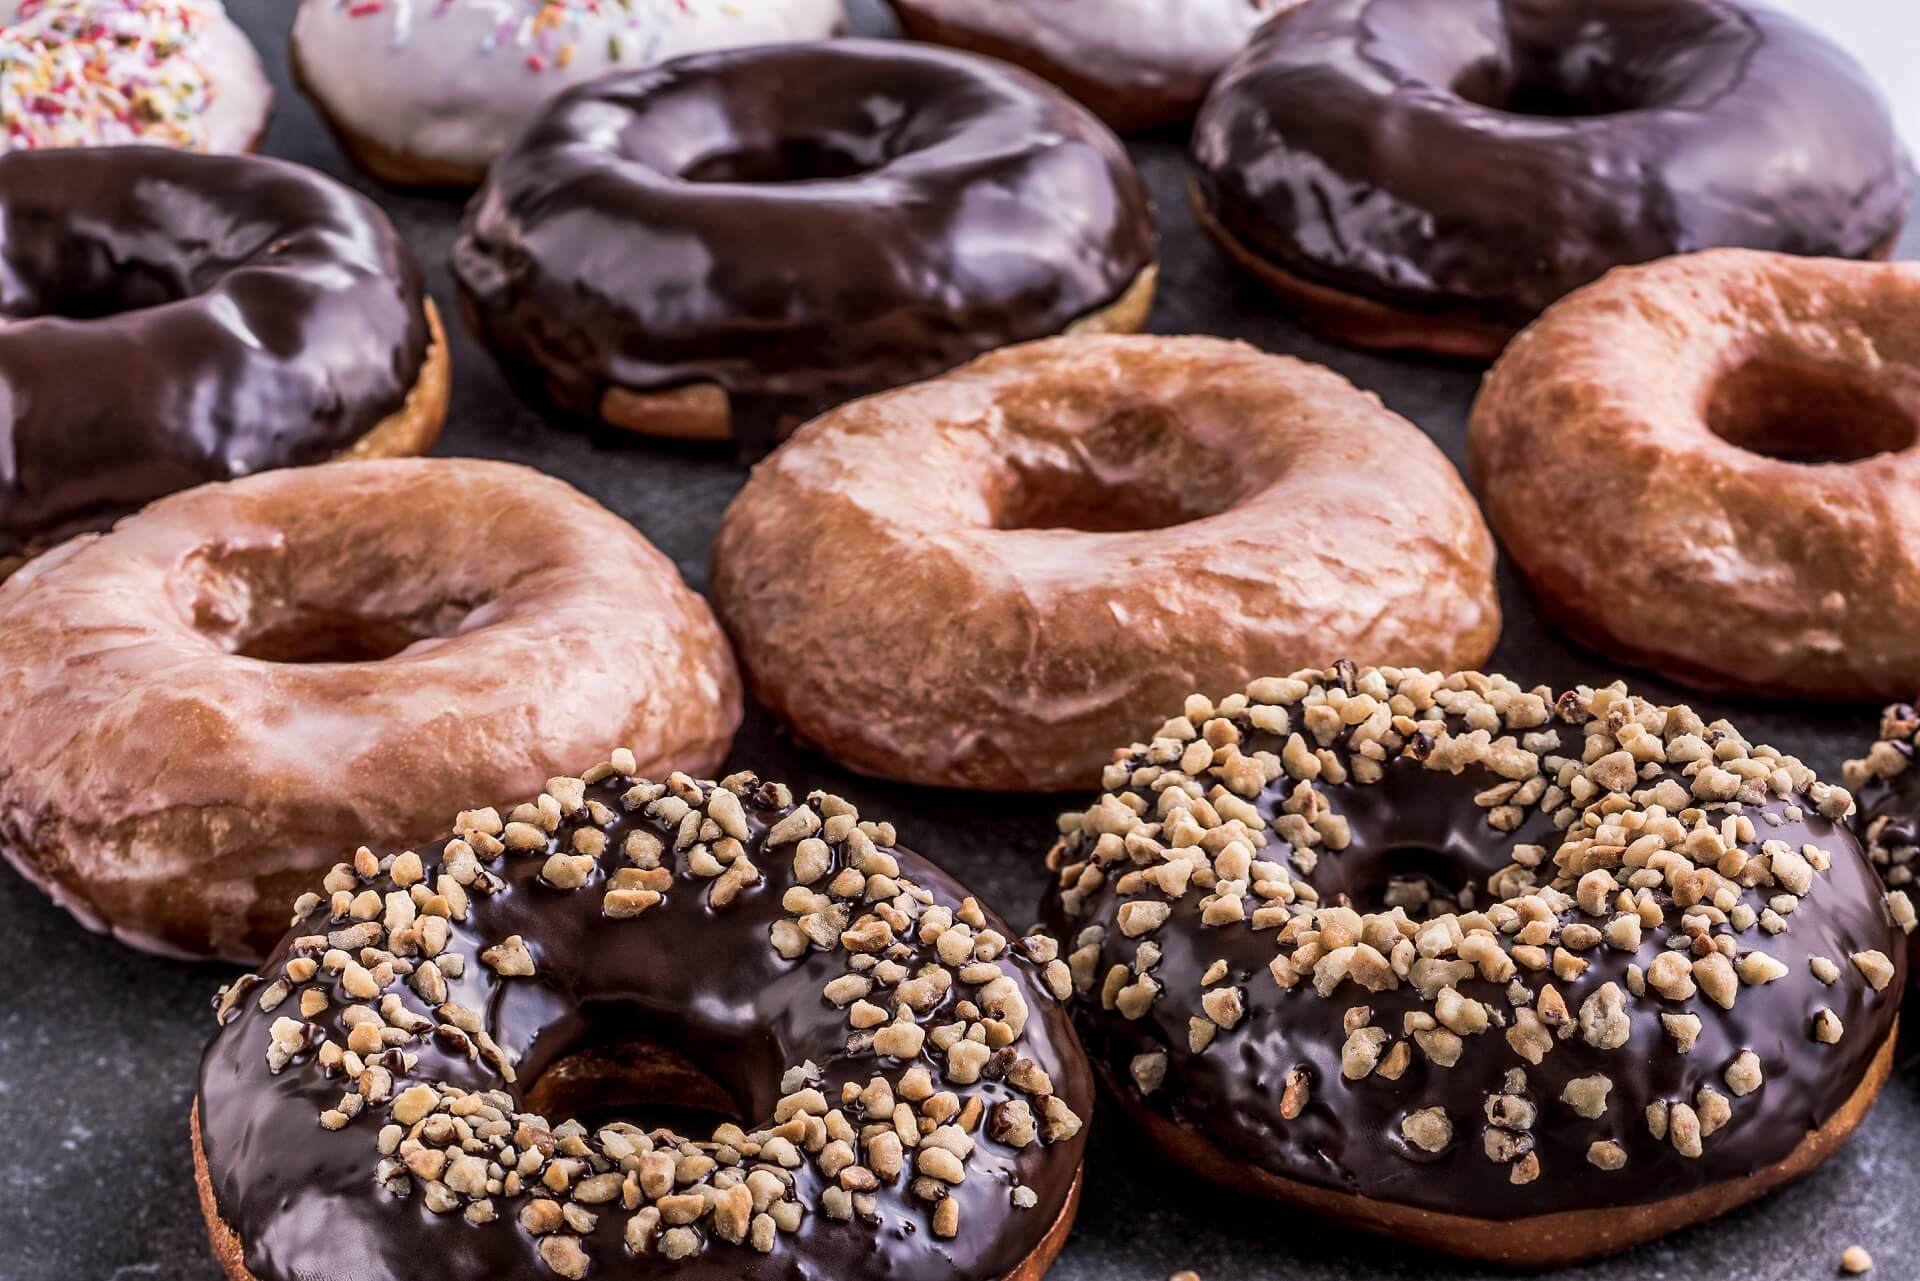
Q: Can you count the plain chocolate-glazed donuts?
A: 3